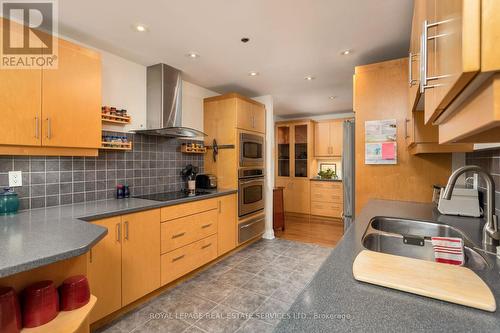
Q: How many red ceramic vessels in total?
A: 3